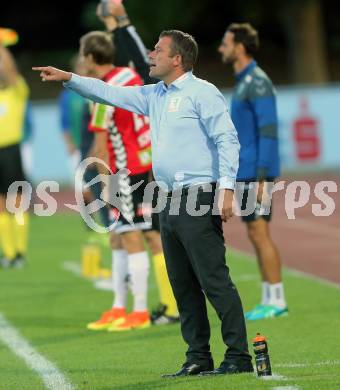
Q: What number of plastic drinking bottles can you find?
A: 1